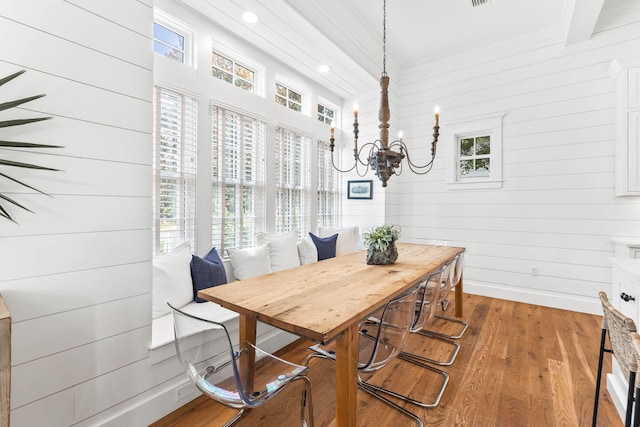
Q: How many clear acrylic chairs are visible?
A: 5